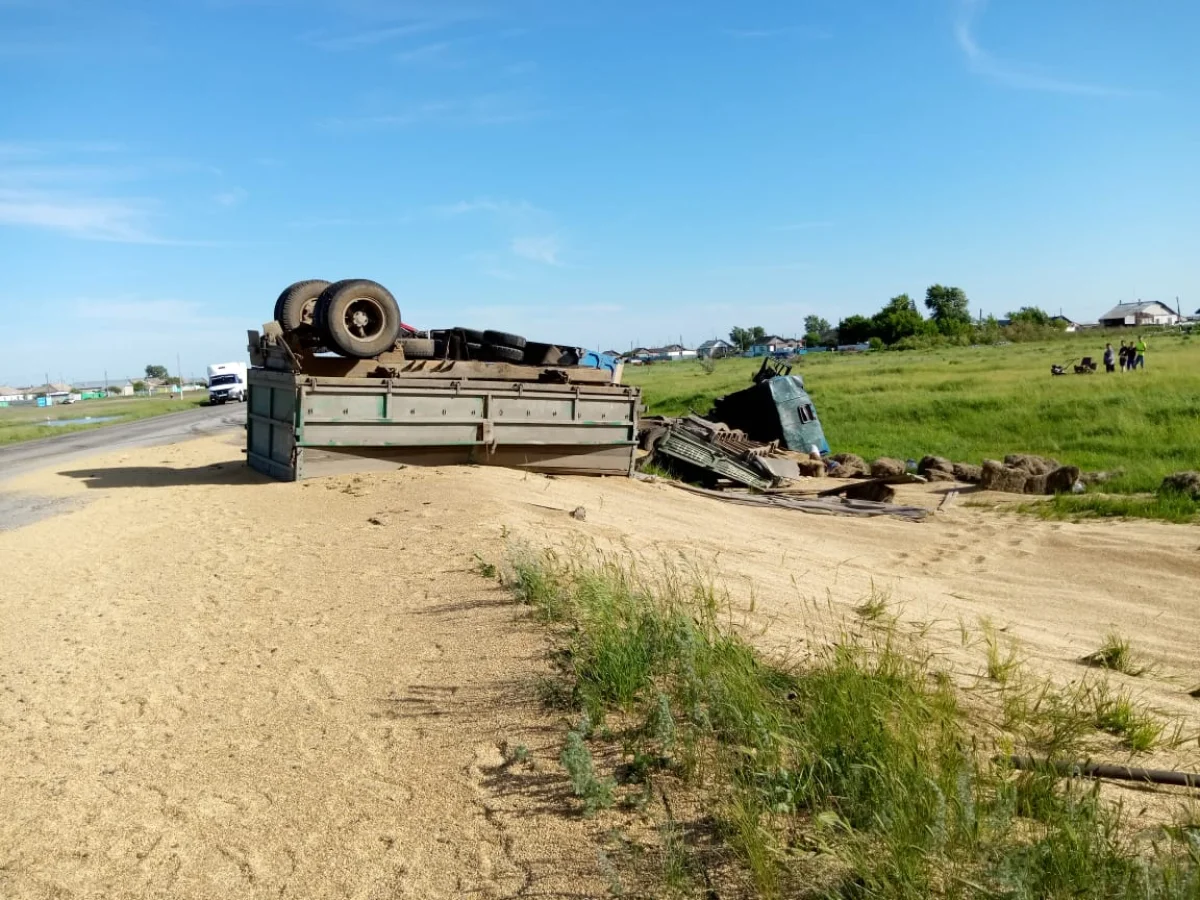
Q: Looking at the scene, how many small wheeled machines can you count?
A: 2